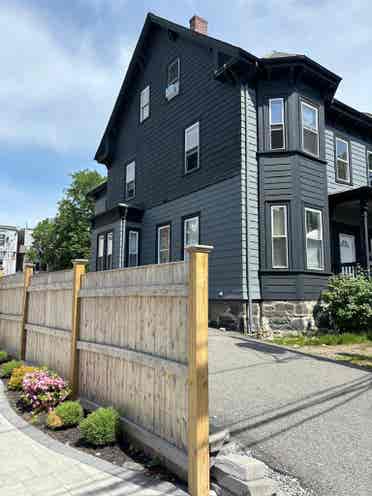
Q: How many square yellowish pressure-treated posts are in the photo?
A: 3